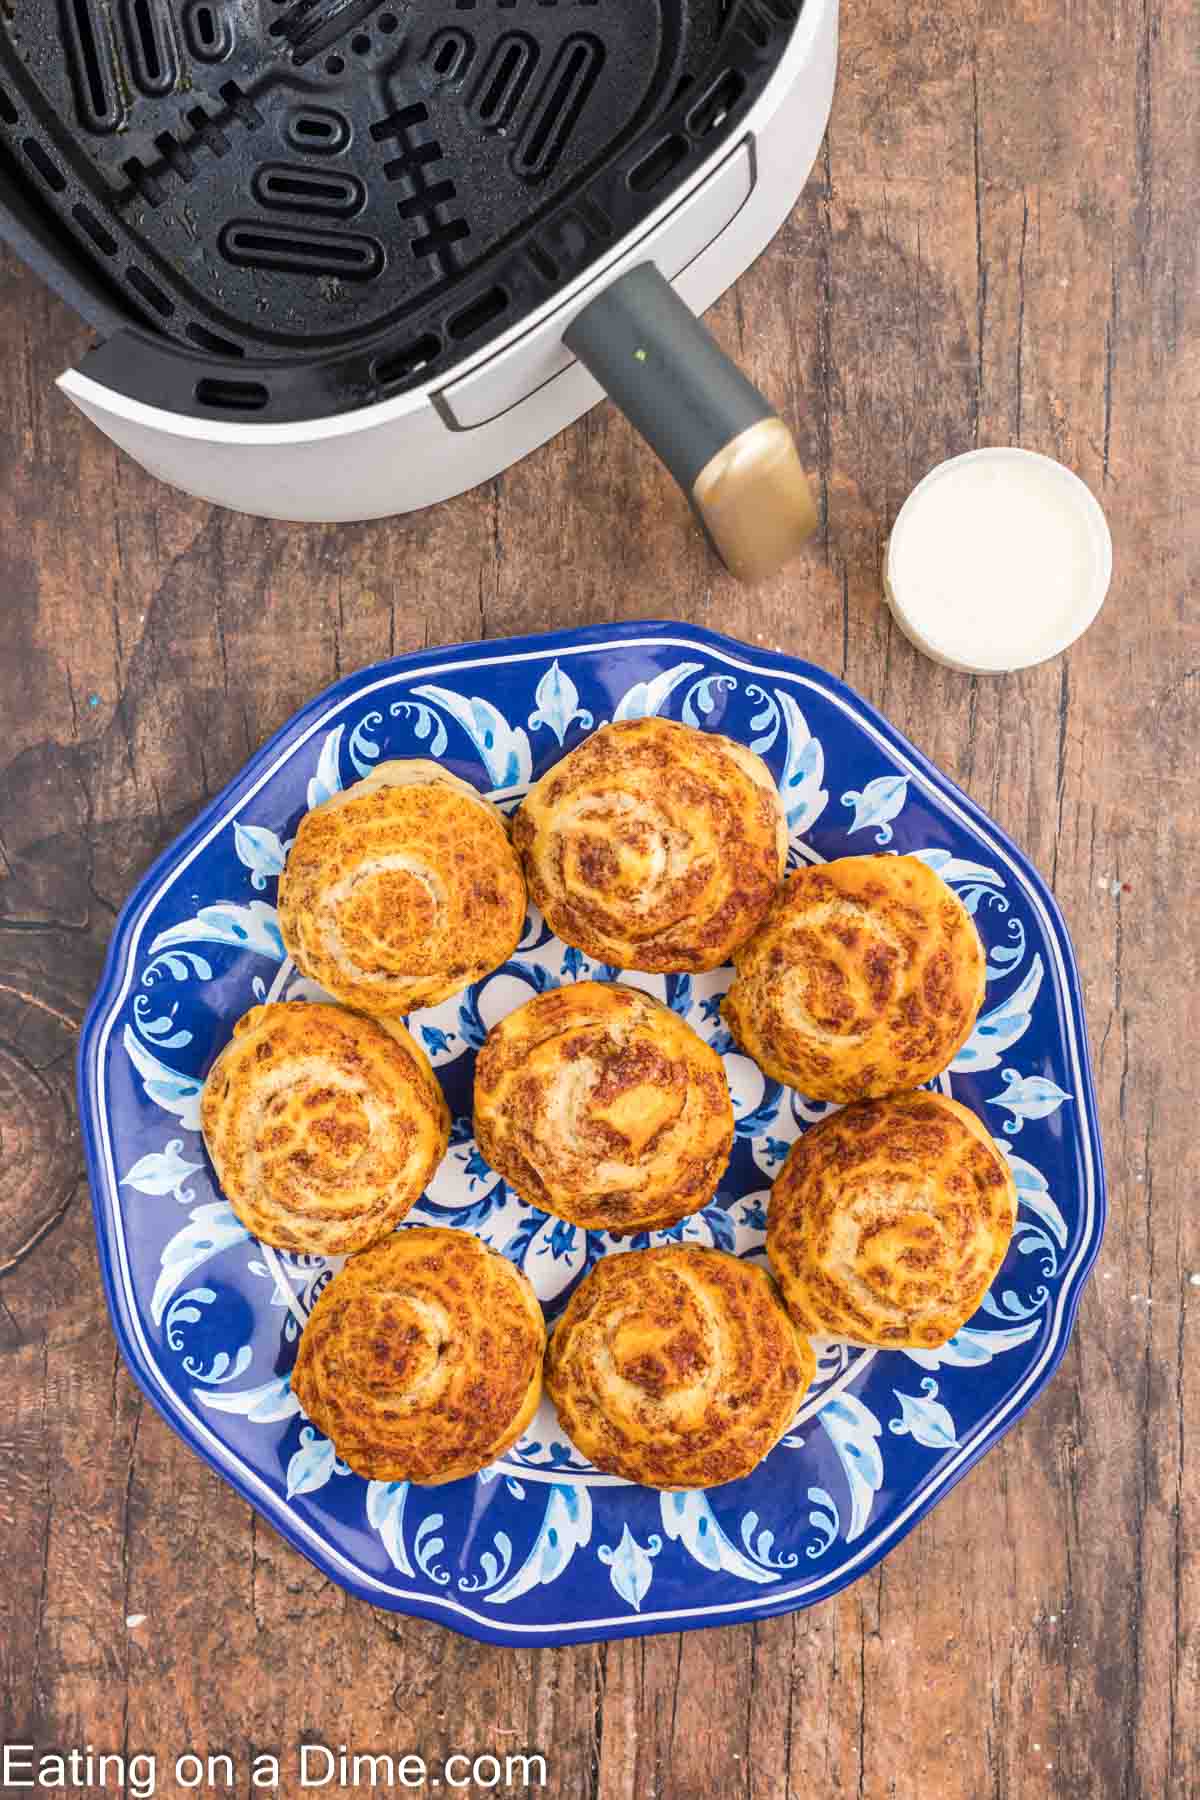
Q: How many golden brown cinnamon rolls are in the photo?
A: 8